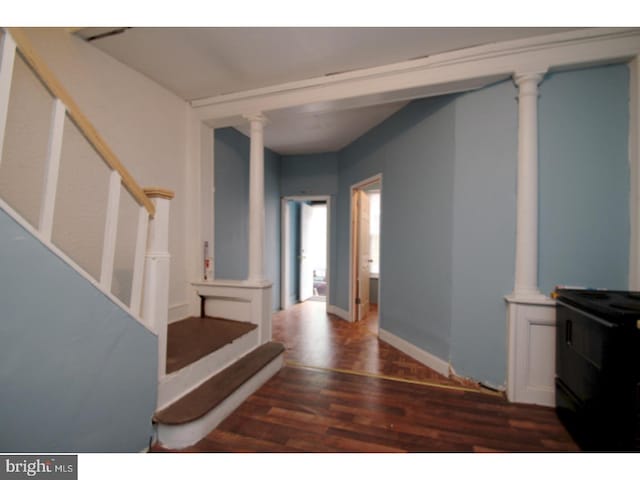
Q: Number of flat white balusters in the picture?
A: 4